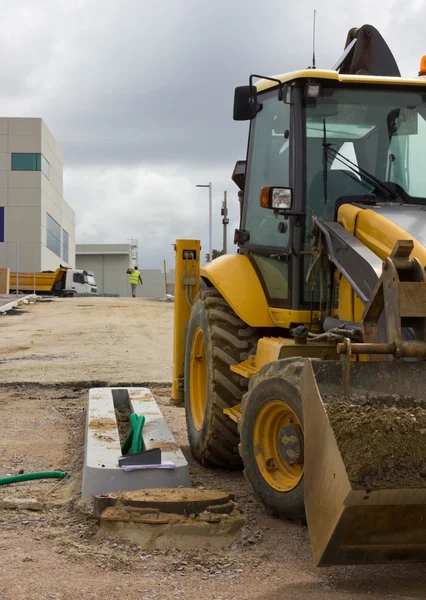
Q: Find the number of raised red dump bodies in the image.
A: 0